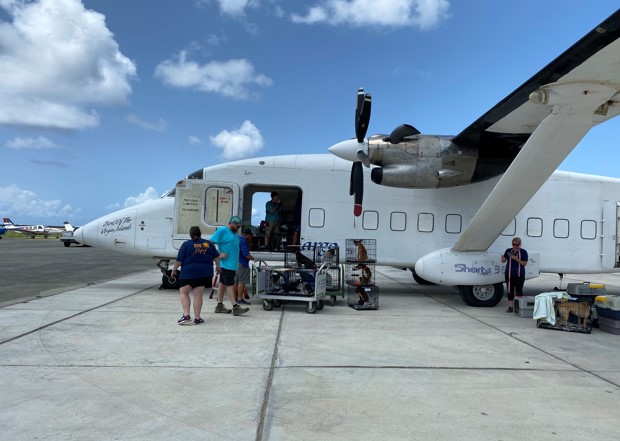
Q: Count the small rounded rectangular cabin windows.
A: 9